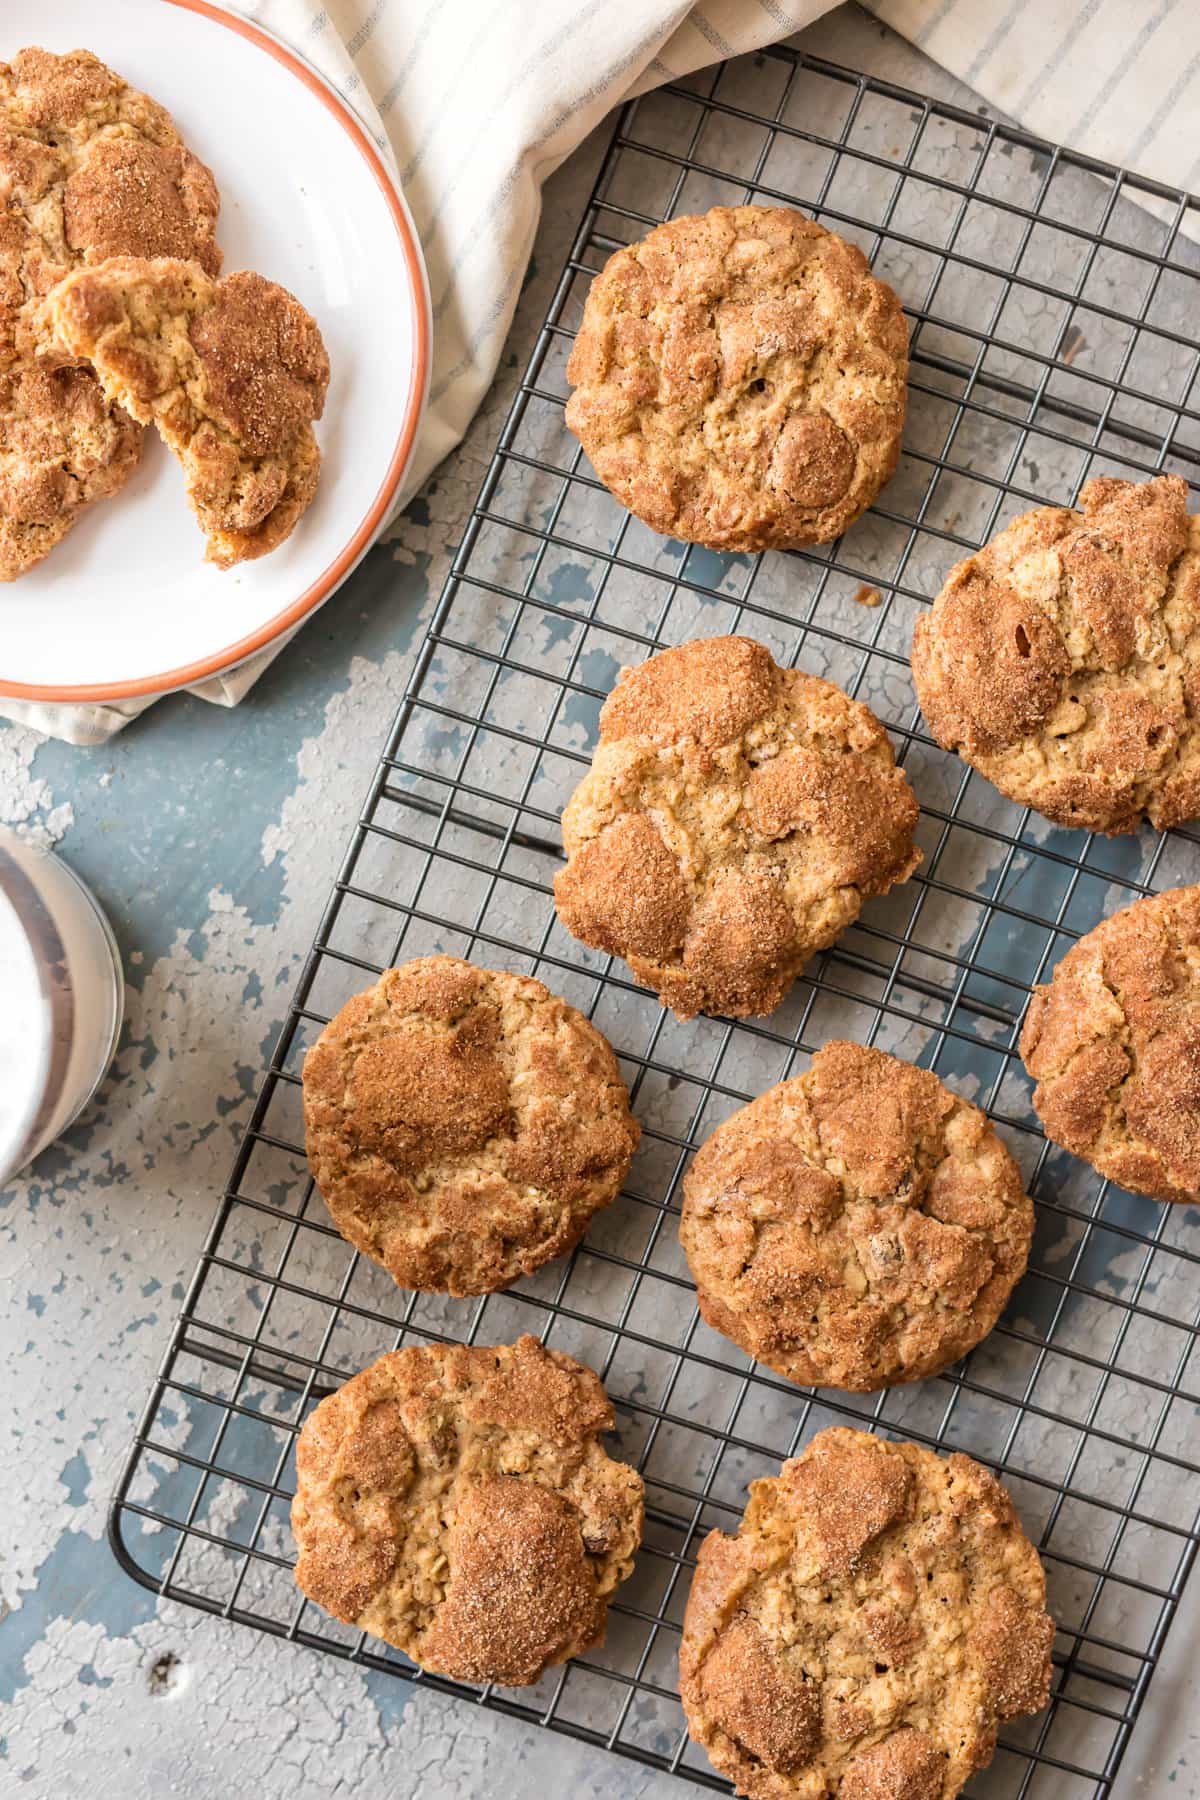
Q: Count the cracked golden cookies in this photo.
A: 11